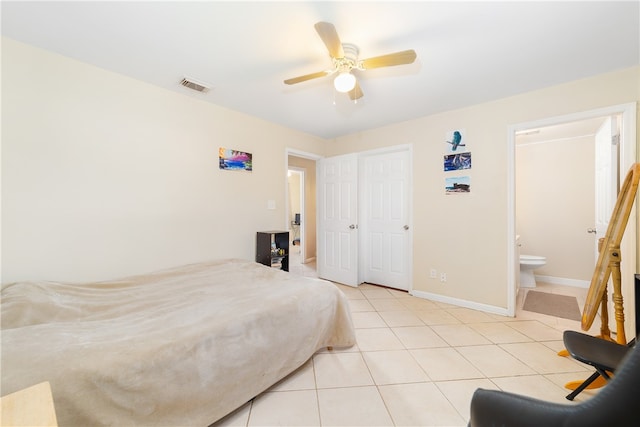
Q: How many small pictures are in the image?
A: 4